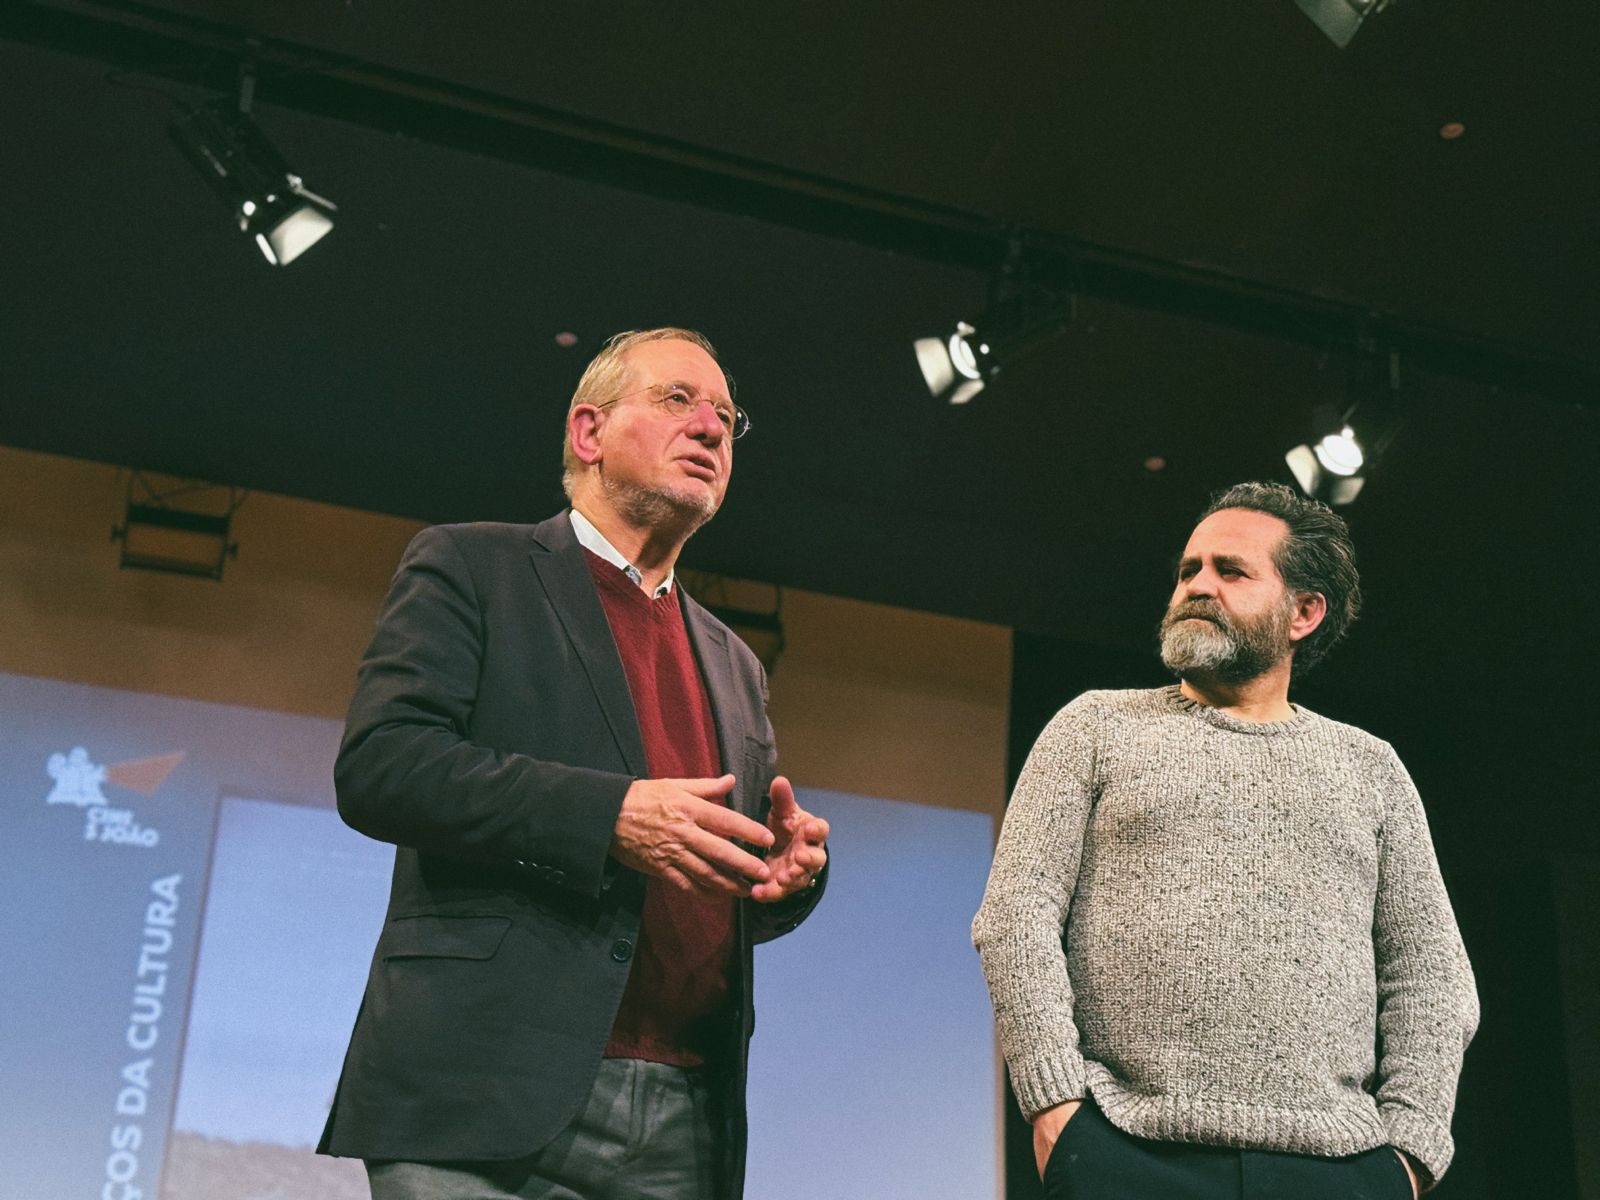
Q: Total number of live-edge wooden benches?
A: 0